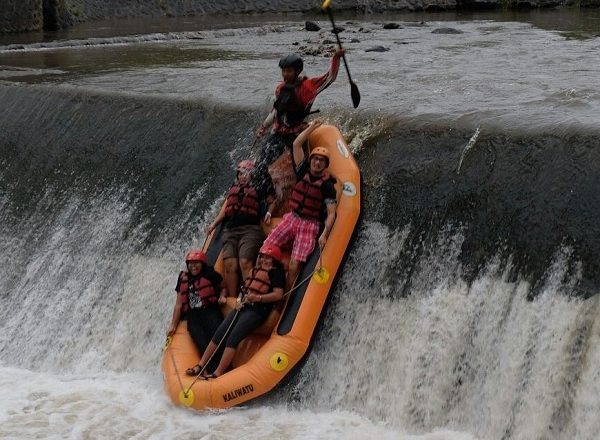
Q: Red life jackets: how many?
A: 4